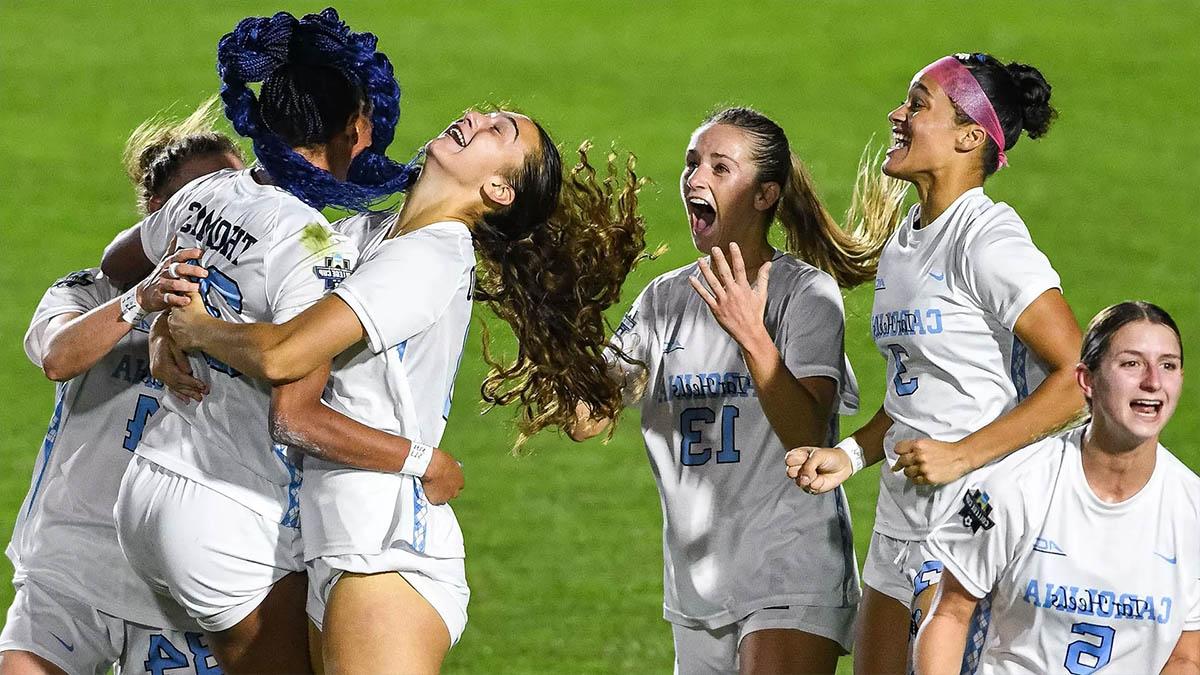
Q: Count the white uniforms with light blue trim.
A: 6